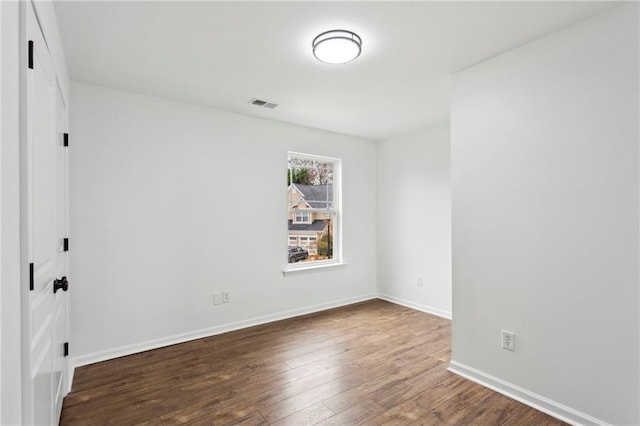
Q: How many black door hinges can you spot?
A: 5